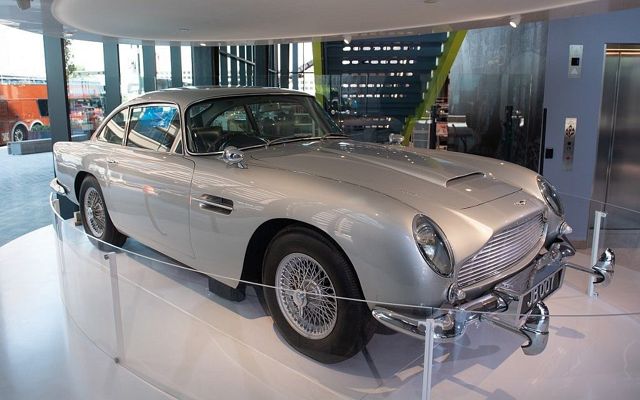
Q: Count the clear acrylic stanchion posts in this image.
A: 3